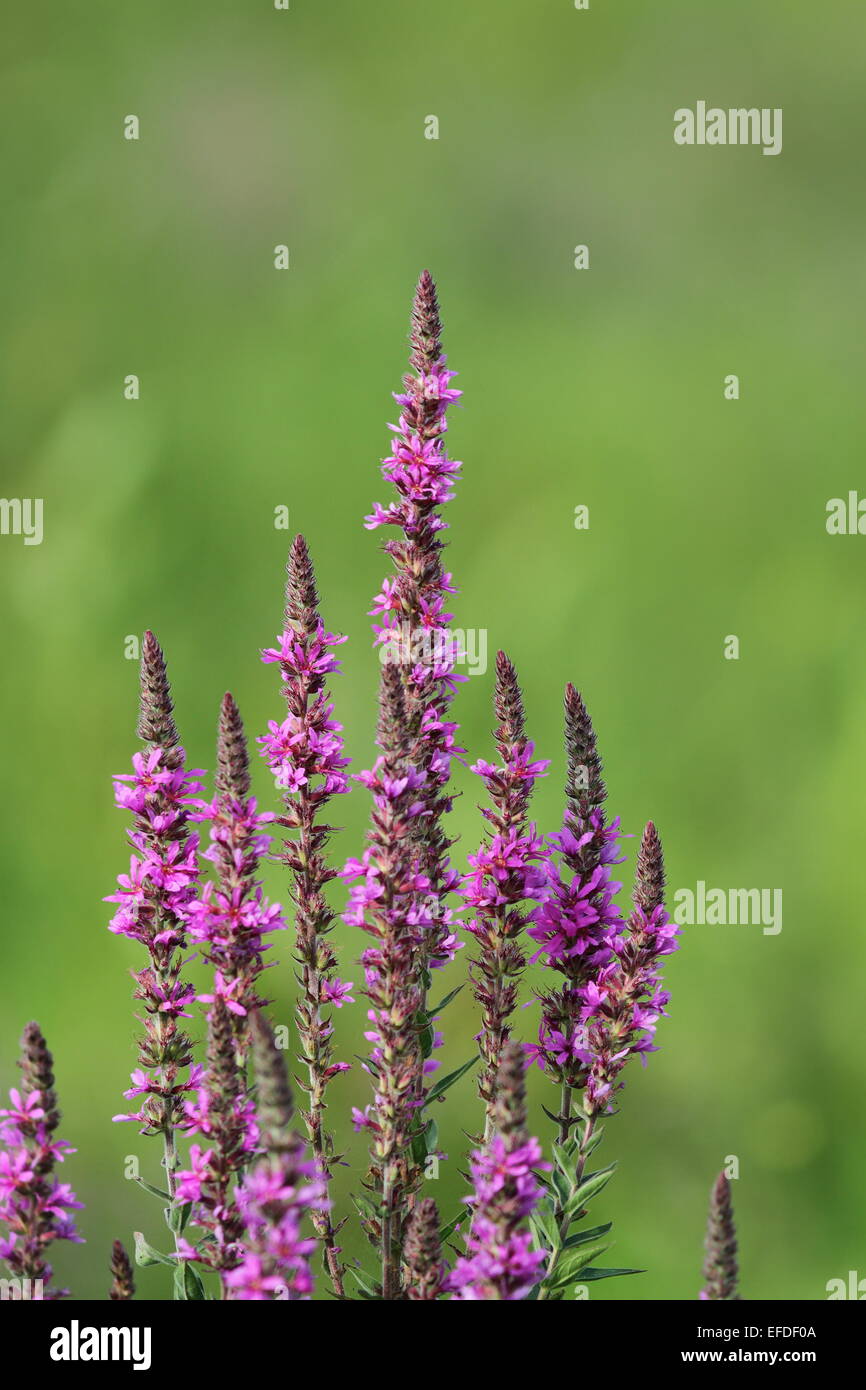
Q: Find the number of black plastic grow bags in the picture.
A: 0